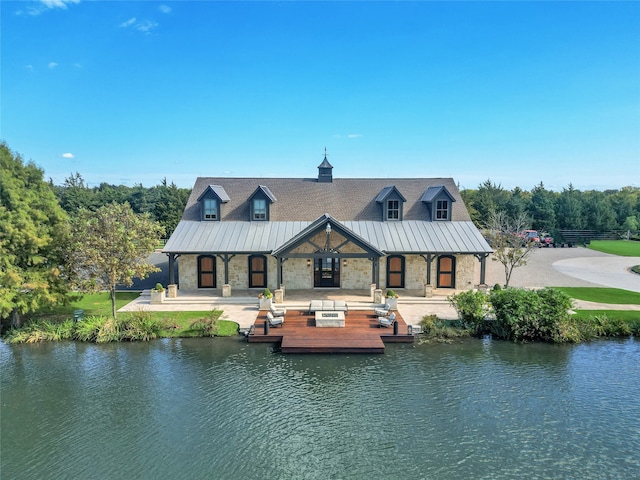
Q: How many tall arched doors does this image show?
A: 4